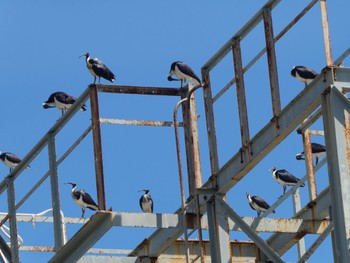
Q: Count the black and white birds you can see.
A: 10